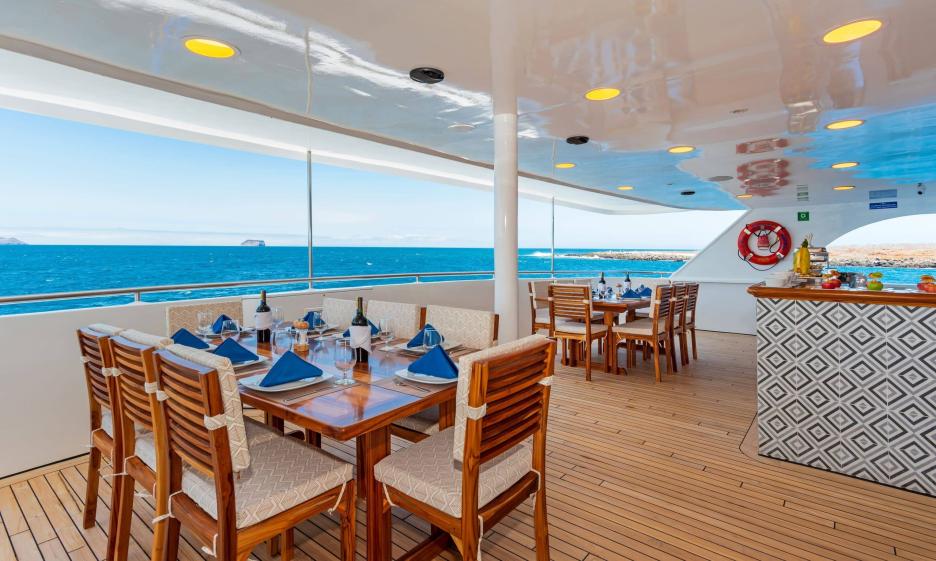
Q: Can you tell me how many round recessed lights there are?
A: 10